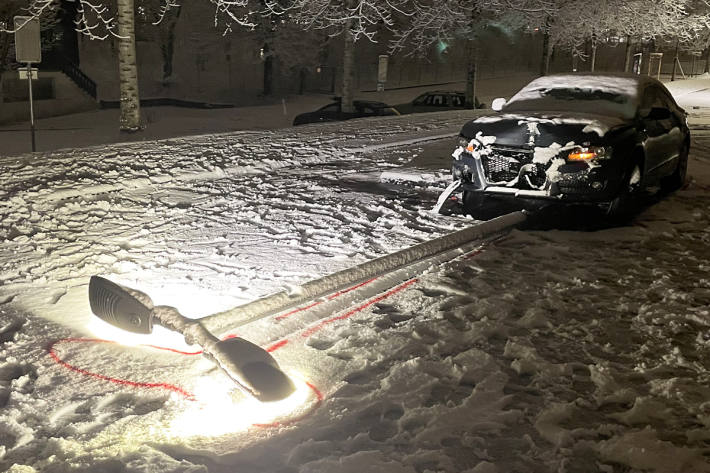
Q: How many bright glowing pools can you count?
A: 2